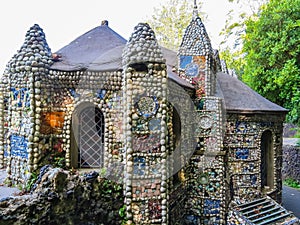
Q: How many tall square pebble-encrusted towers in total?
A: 3